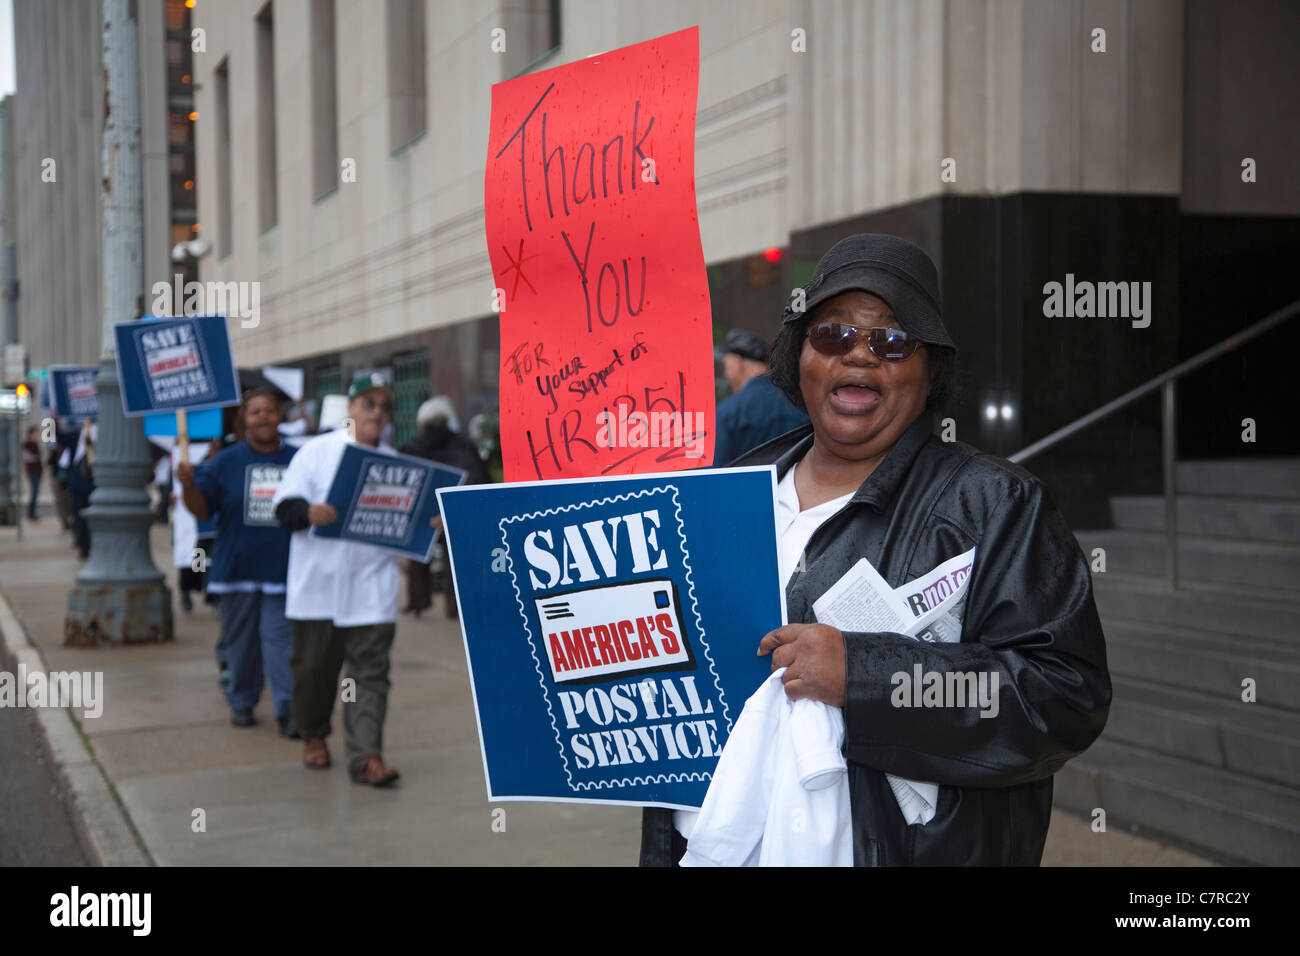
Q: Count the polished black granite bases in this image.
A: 1